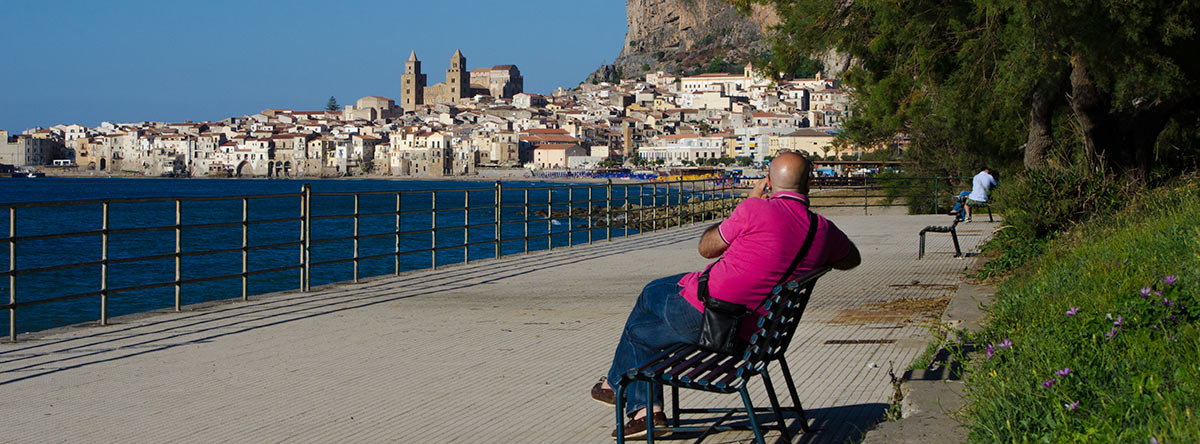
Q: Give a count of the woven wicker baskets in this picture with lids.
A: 0